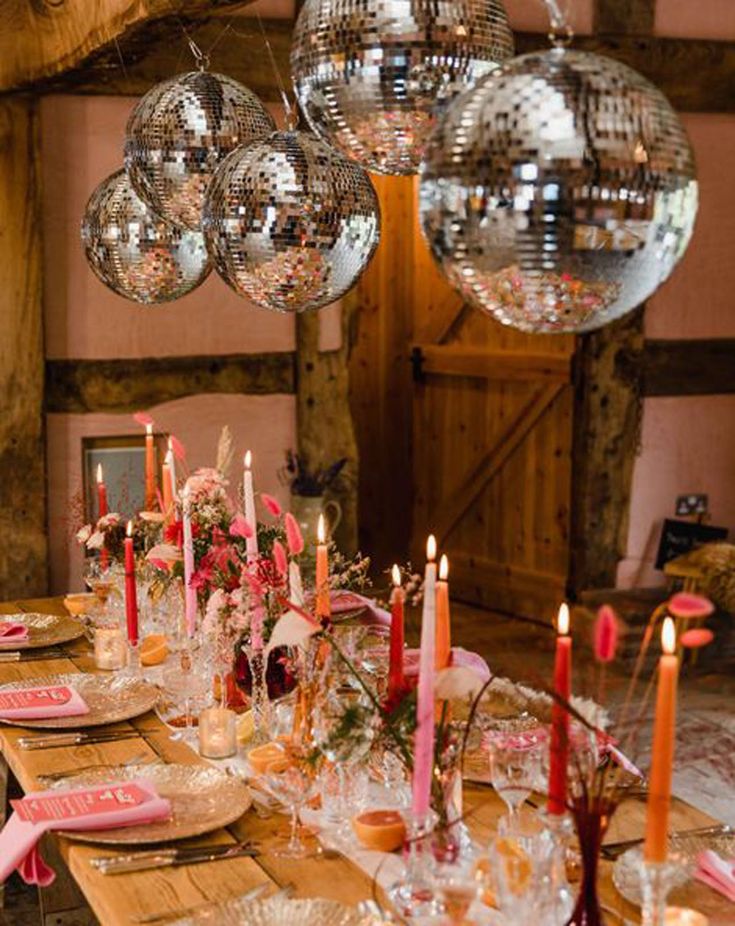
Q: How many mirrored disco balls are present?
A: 5